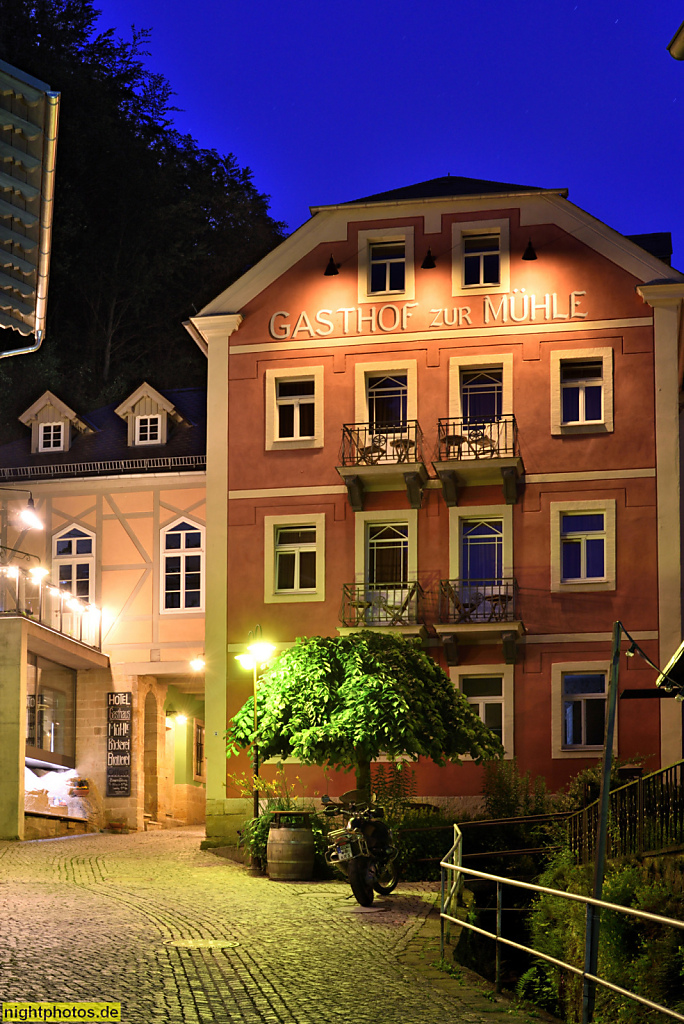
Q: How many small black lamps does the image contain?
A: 3